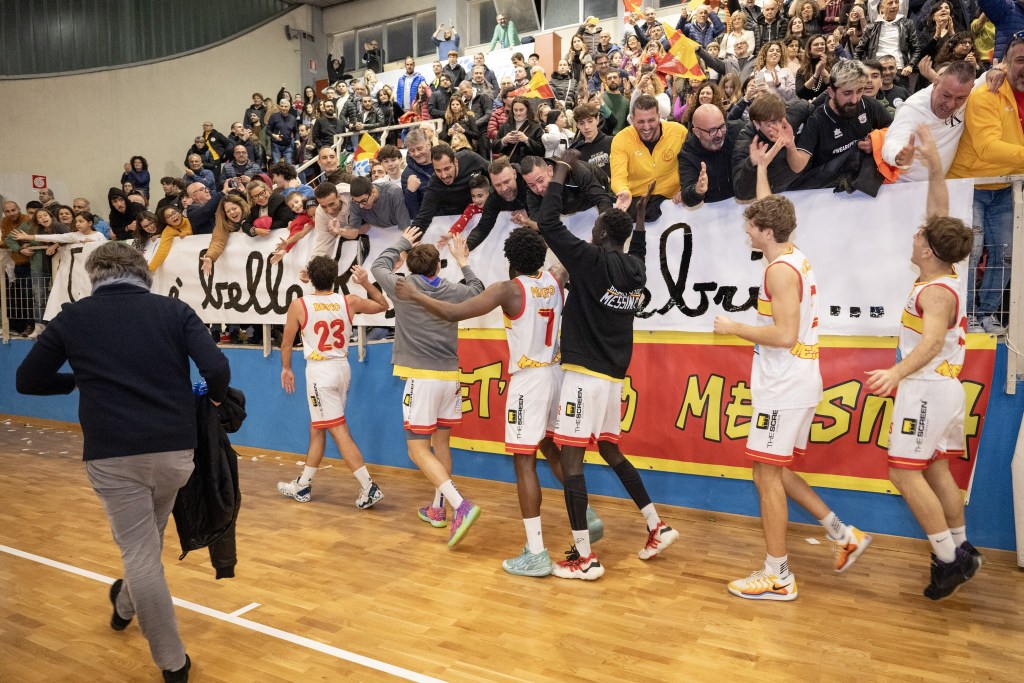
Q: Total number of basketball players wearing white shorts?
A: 6